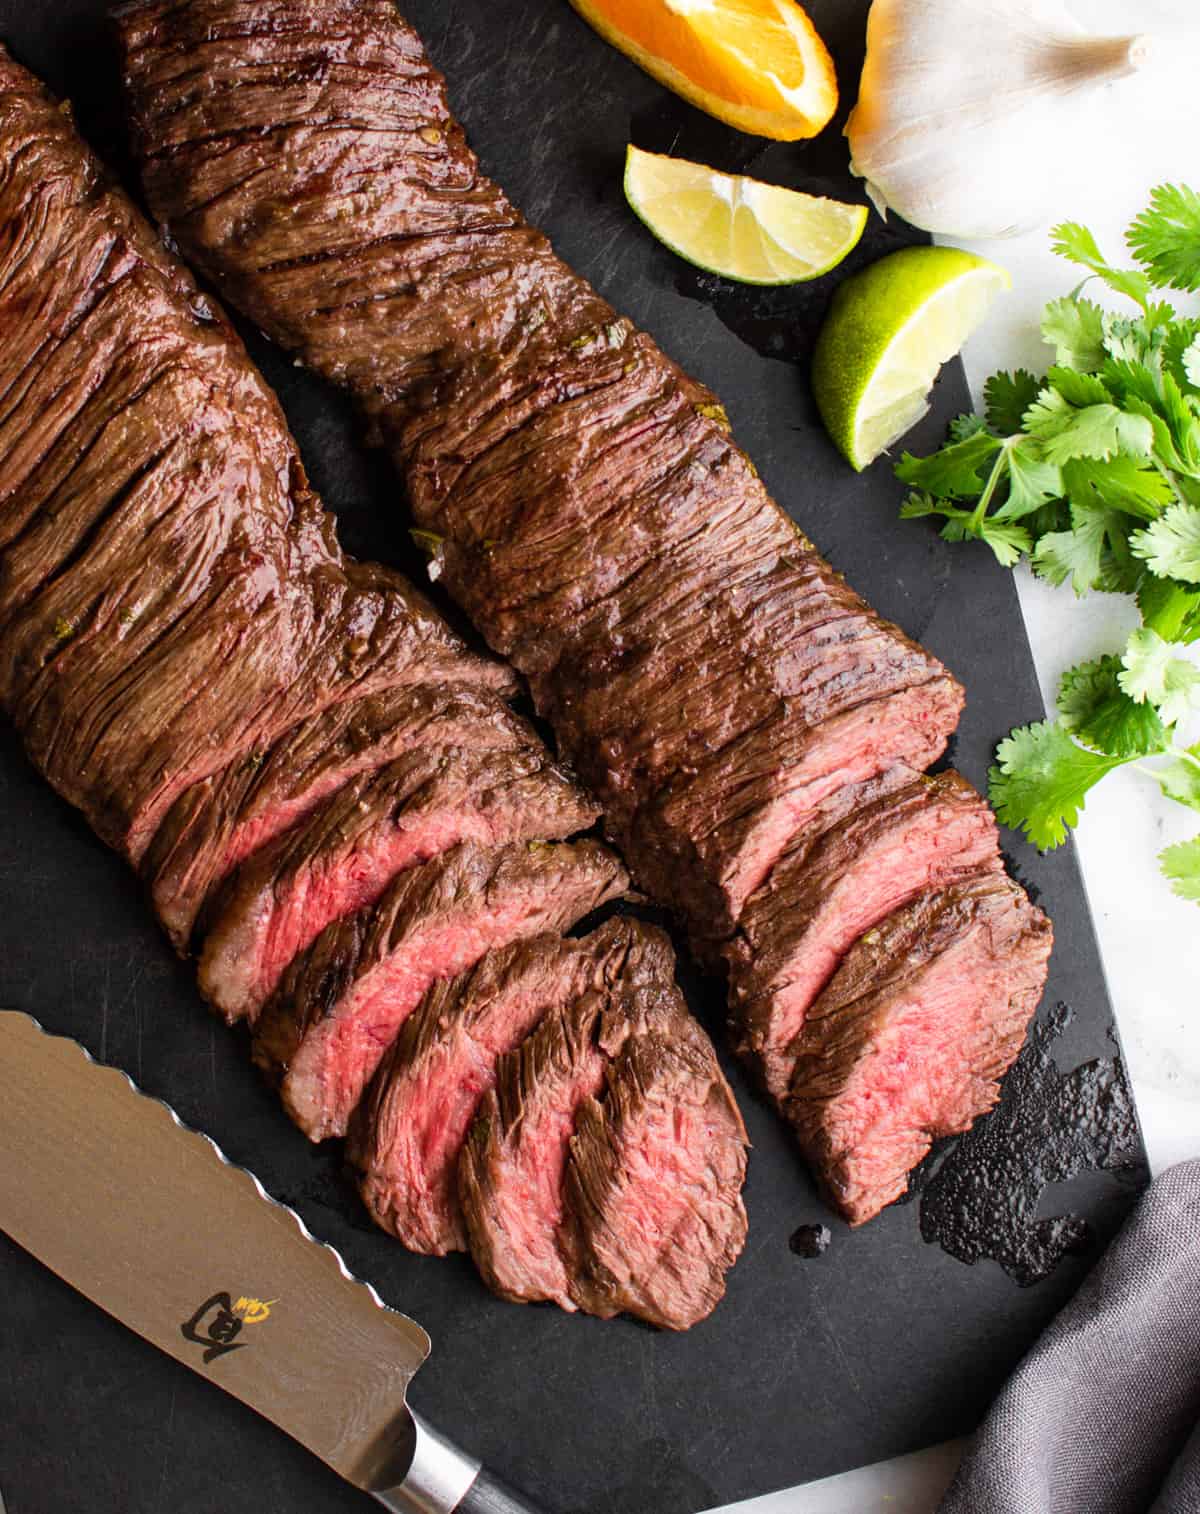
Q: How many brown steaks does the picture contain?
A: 2